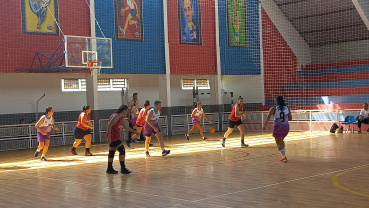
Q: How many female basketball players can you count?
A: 9